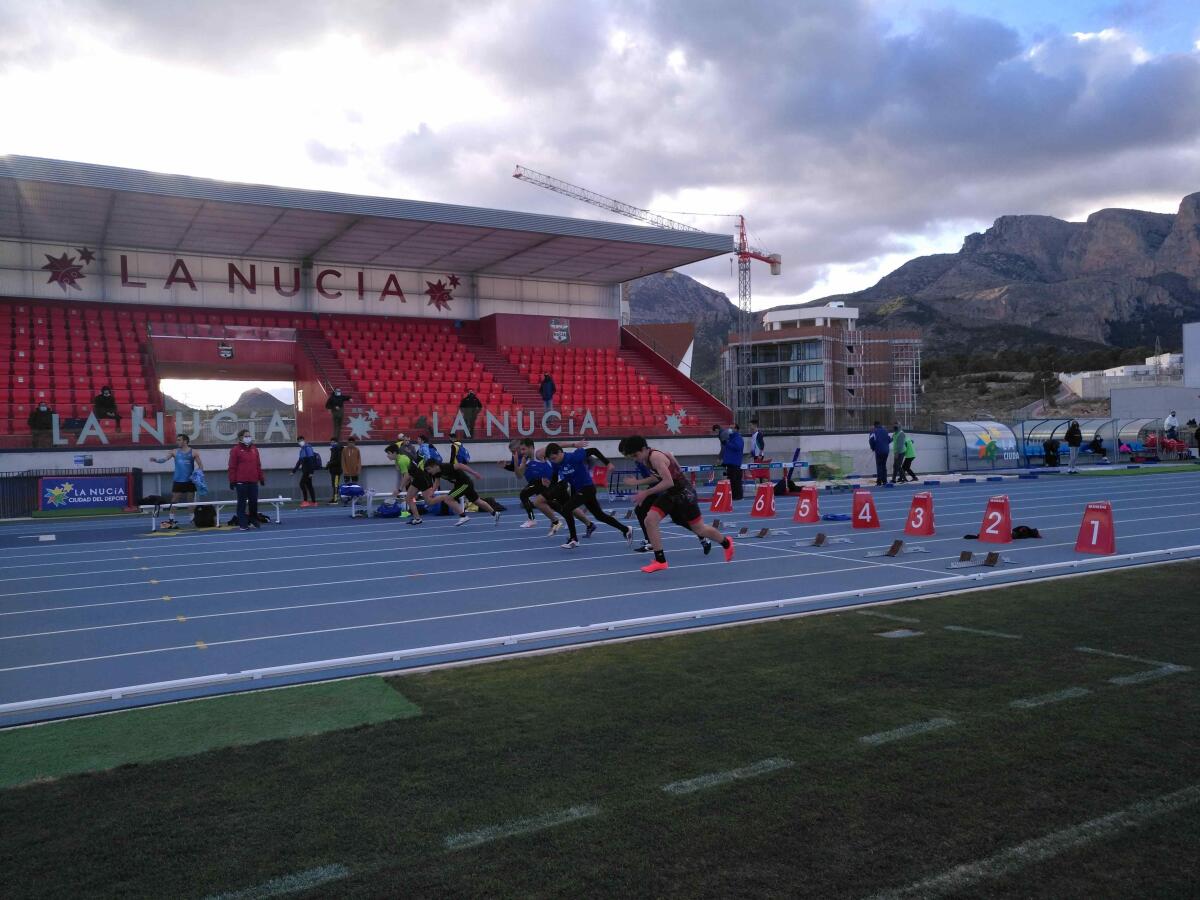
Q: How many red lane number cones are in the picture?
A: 7